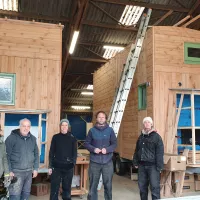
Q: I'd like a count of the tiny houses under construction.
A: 2